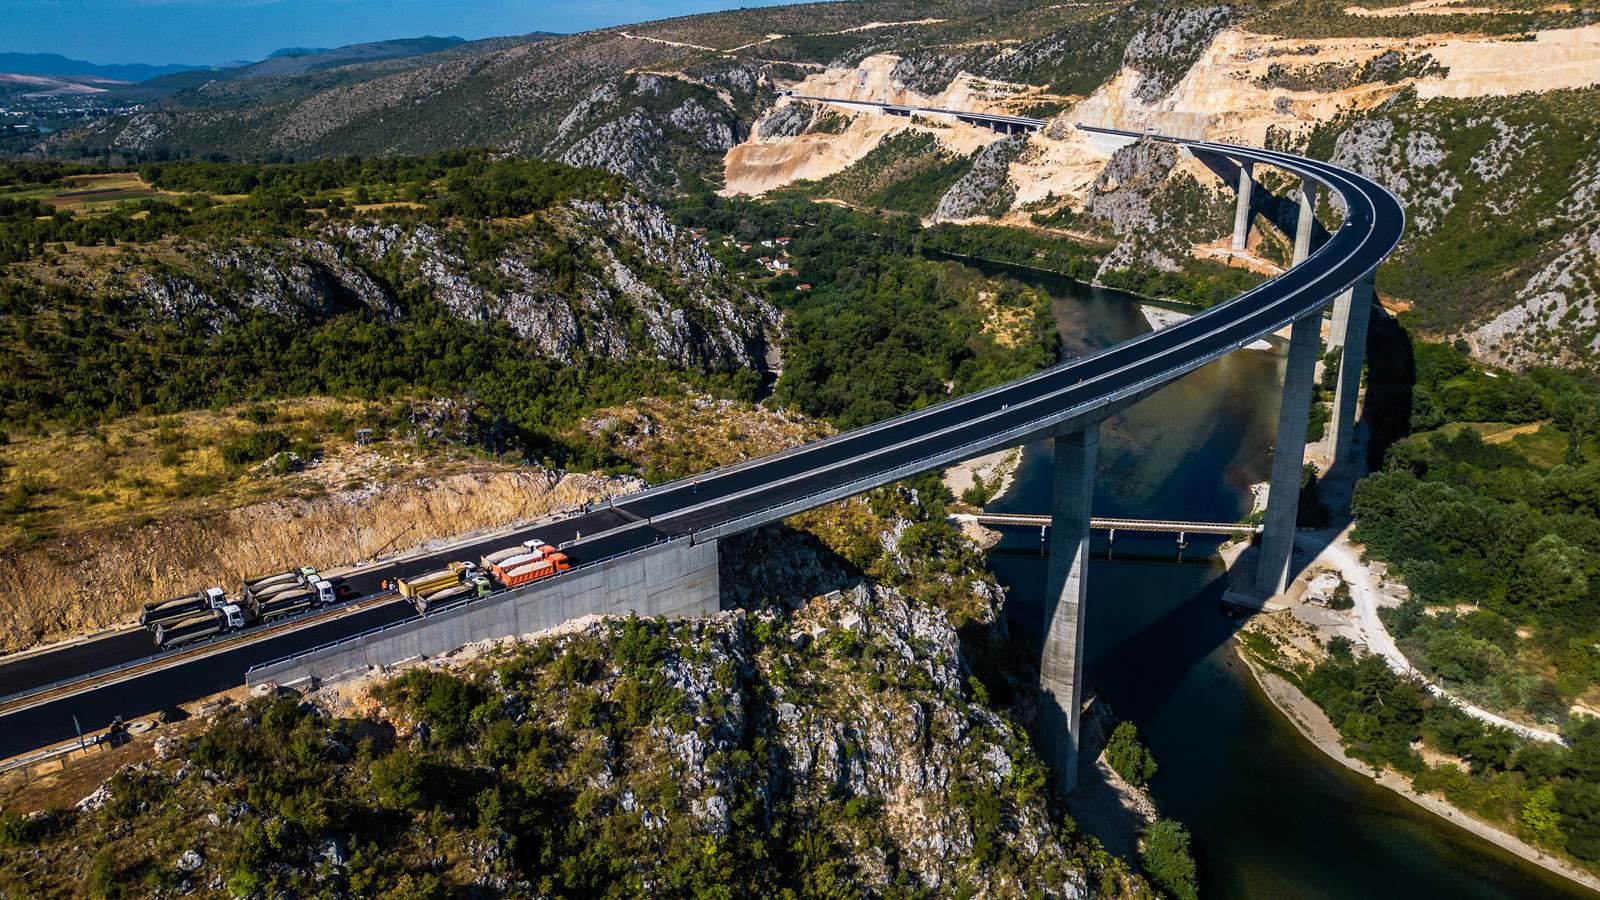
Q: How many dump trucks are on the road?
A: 10